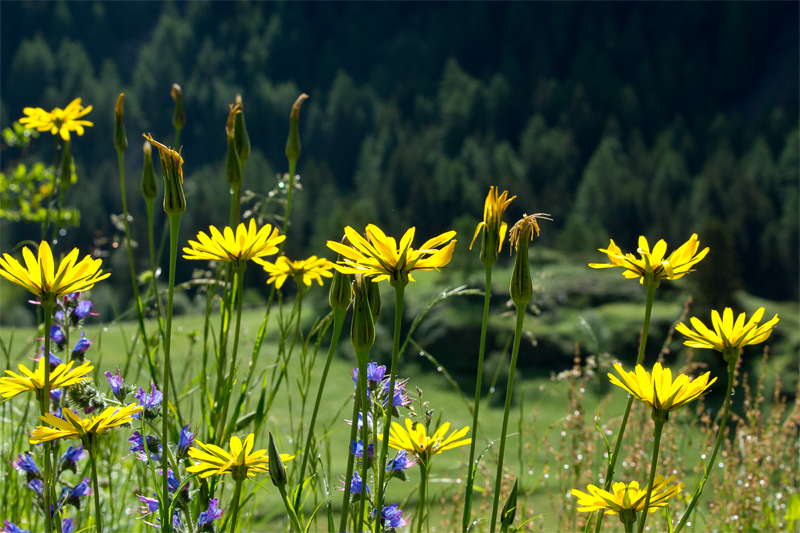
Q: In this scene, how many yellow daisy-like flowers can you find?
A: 13